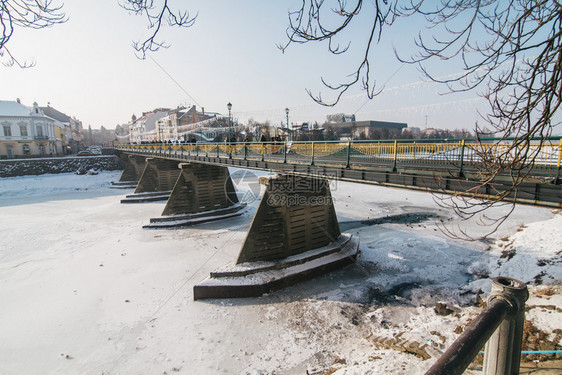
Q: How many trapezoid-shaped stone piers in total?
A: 4